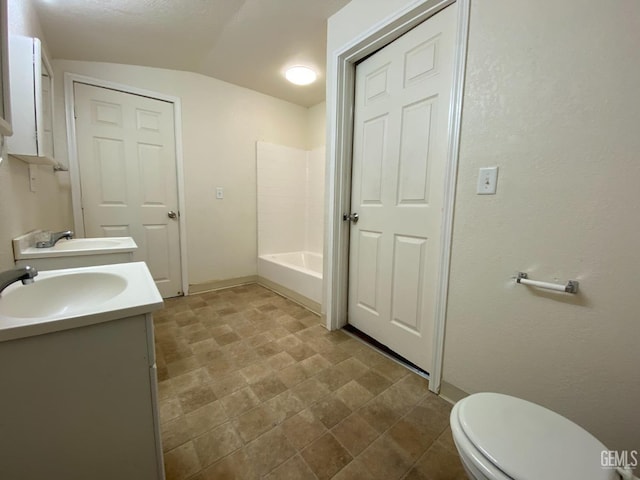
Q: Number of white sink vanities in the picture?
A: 2